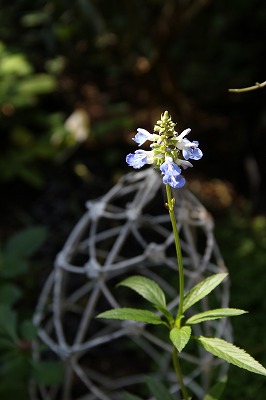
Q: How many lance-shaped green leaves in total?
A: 6